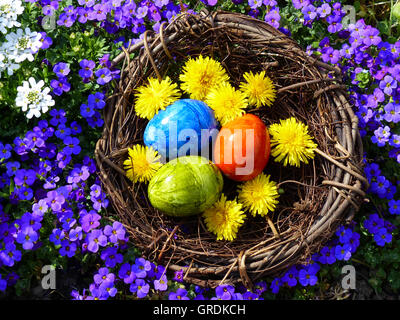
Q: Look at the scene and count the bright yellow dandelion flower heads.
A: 8